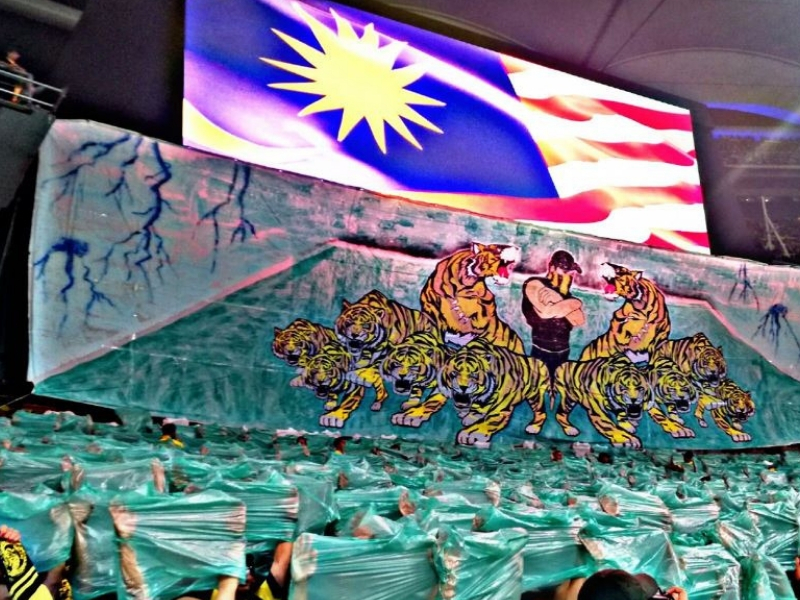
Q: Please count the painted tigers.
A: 11